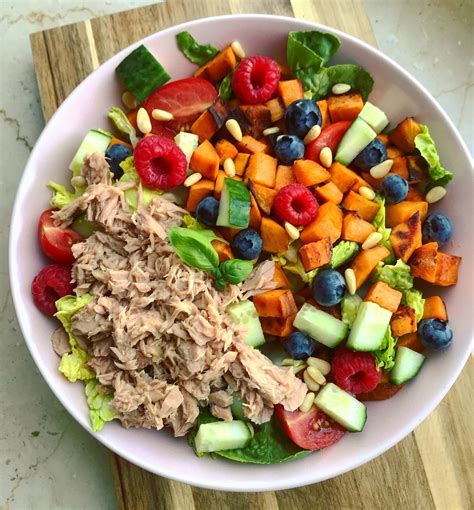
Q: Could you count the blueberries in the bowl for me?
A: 11